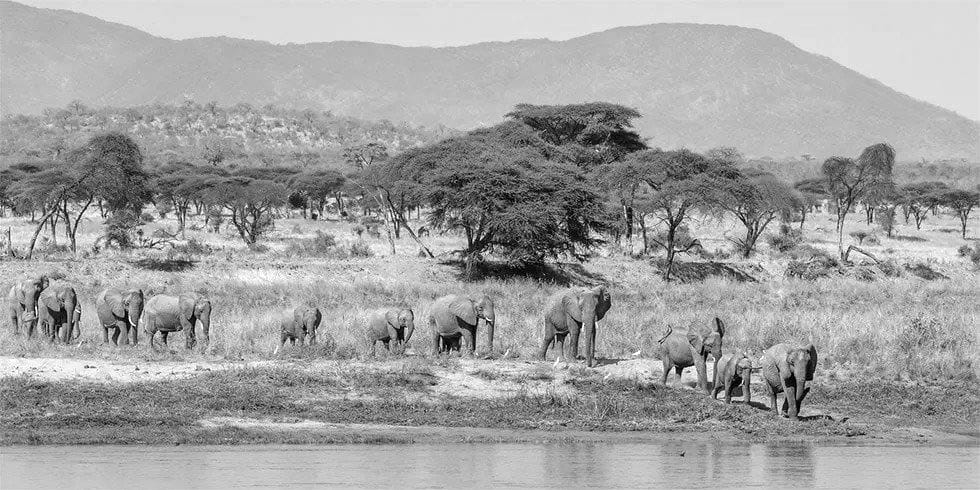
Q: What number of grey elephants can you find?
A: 11